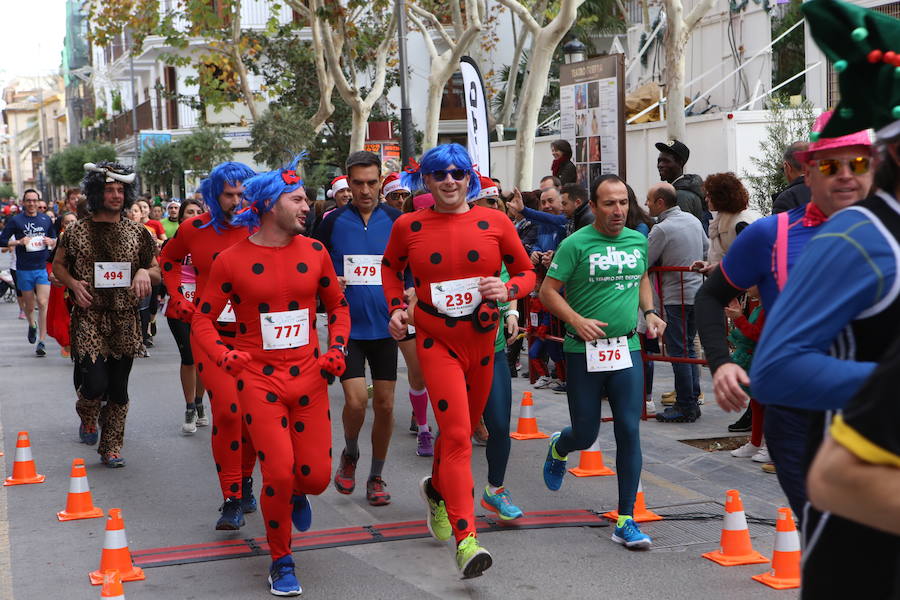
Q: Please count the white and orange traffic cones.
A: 9